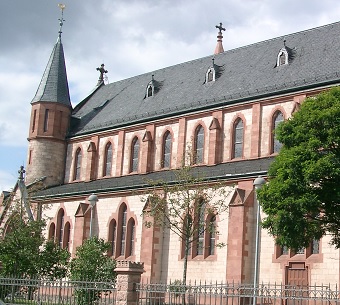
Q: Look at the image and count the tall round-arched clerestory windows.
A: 7